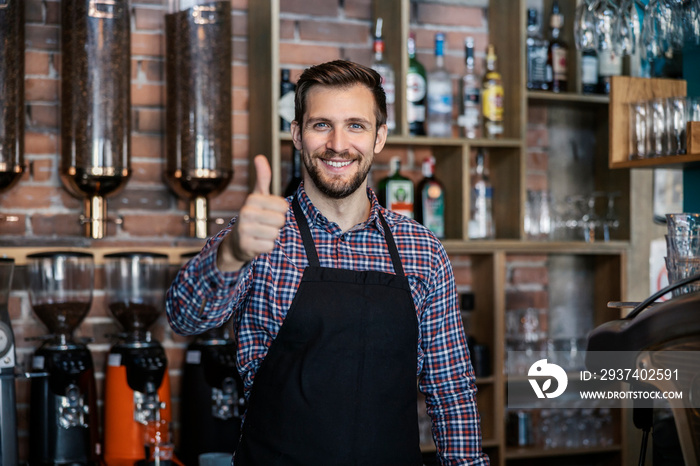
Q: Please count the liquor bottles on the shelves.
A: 14